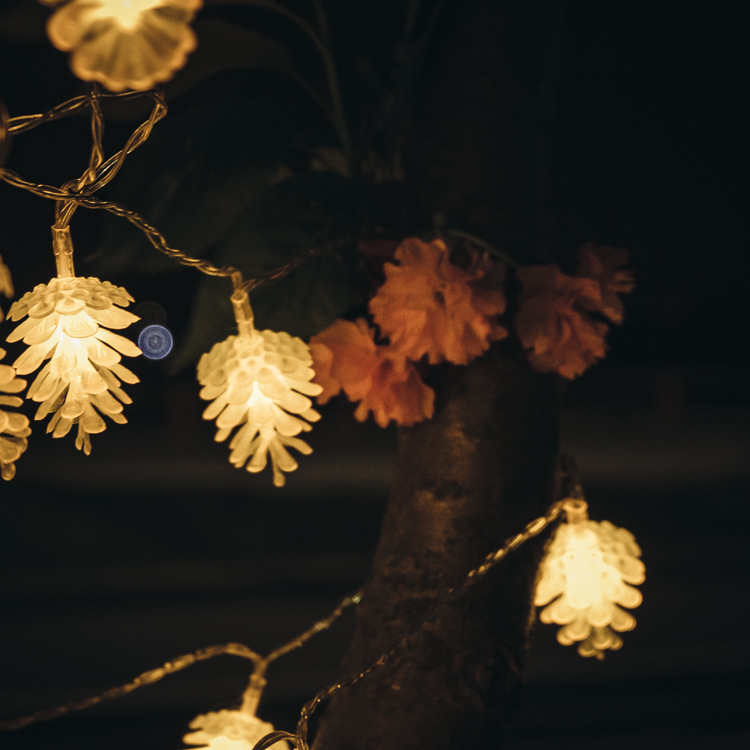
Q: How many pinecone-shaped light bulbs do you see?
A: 6